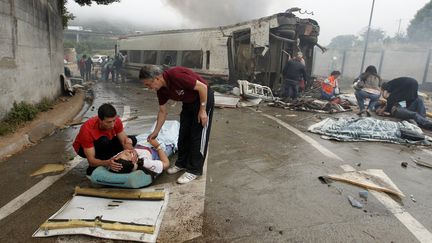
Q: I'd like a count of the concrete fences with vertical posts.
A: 1